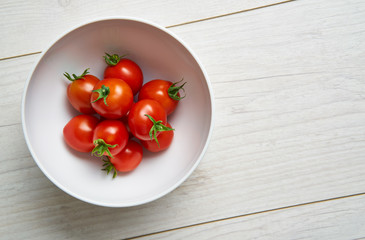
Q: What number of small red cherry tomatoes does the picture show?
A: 9